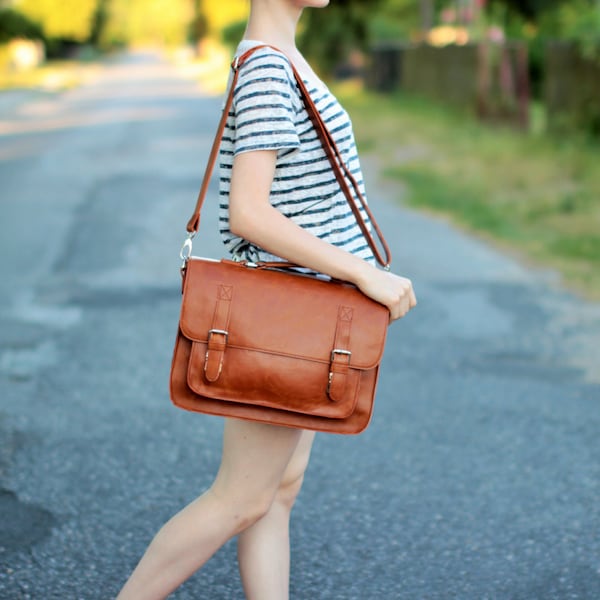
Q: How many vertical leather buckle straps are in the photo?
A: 2